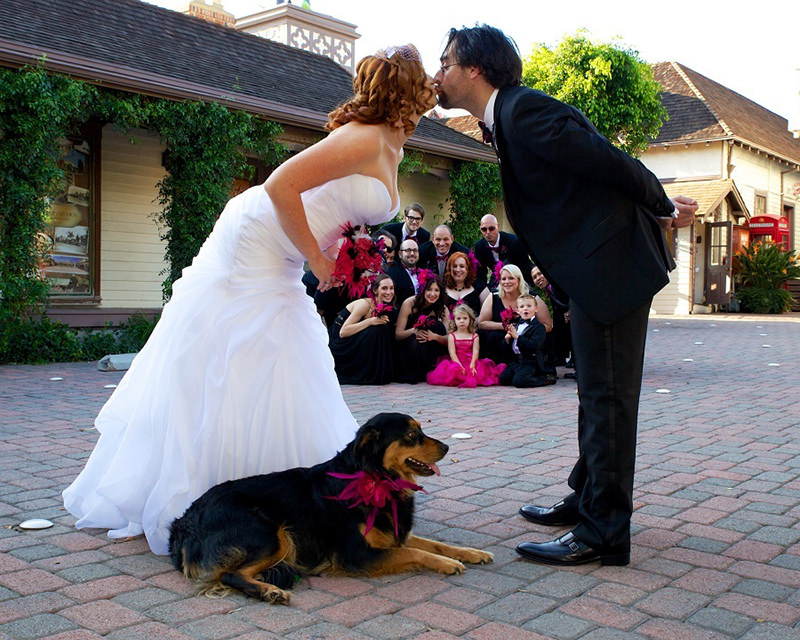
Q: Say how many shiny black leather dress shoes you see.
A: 2